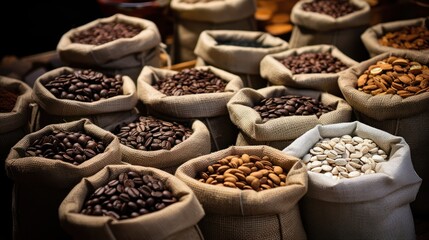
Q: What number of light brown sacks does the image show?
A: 15